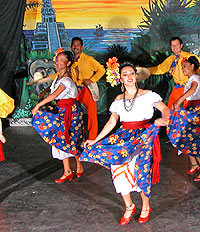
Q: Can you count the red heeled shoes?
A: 6